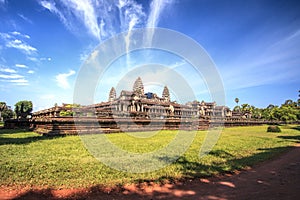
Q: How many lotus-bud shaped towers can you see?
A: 3